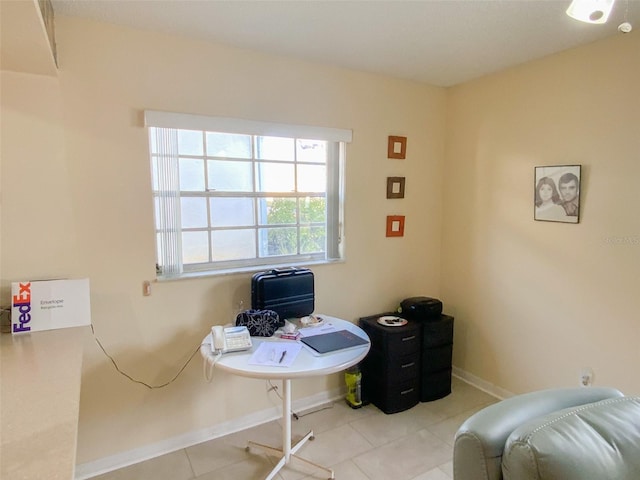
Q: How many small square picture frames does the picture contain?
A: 3